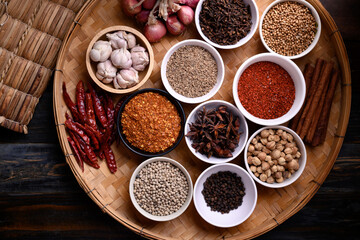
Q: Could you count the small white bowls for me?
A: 8